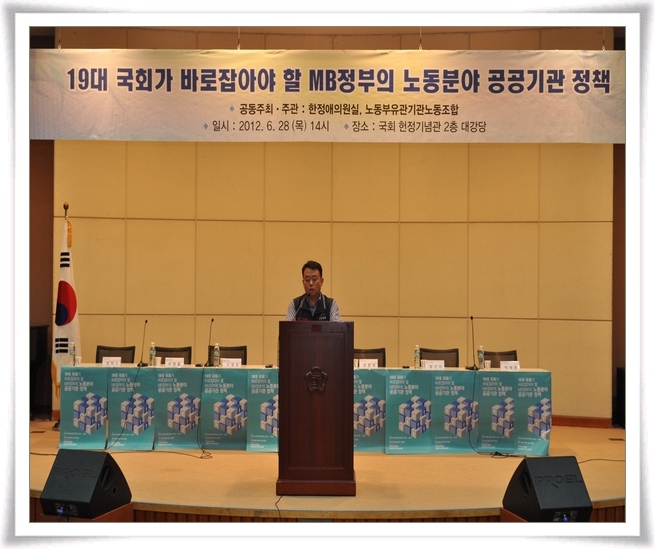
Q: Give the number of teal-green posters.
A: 10